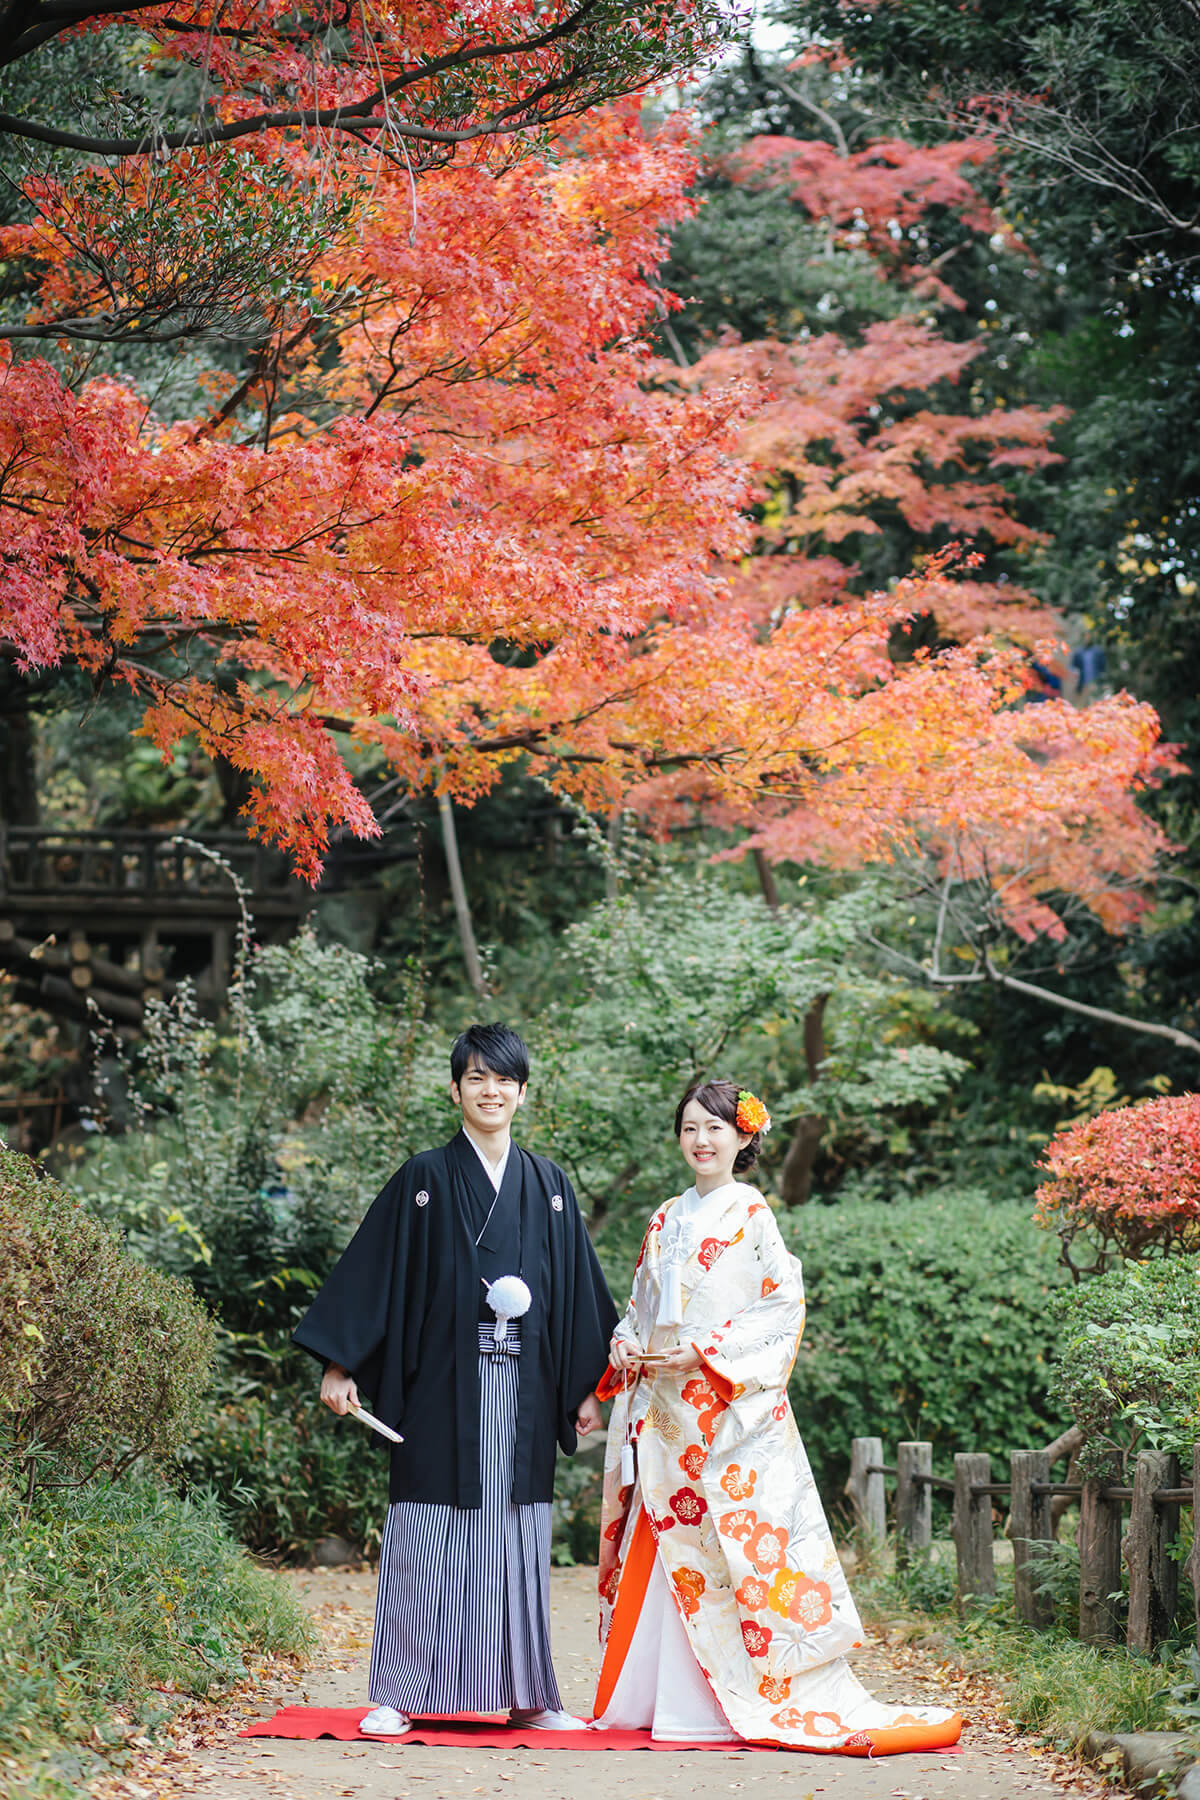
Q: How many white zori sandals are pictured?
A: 2